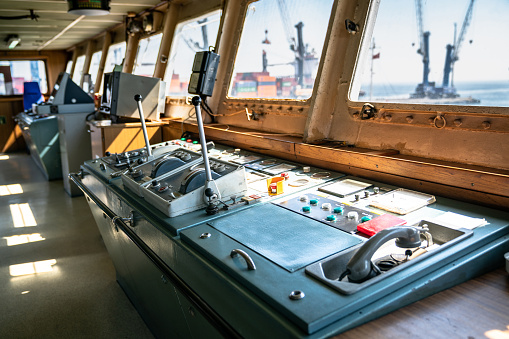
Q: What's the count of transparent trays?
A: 2